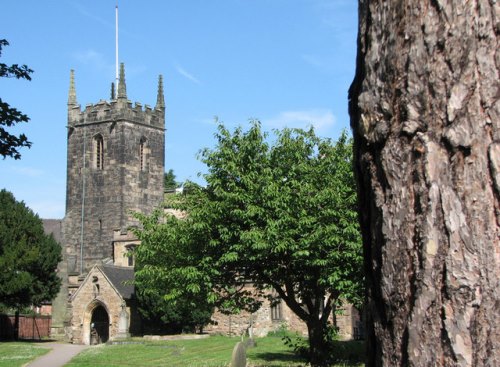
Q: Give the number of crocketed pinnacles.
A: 4